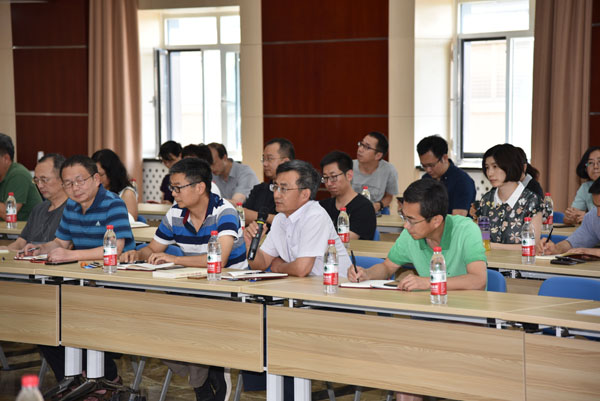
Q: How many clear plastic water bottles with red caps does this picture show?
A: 12